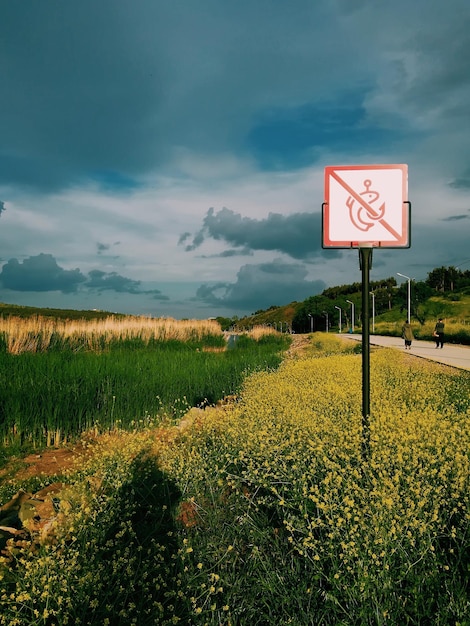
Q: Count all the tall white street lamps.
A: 6